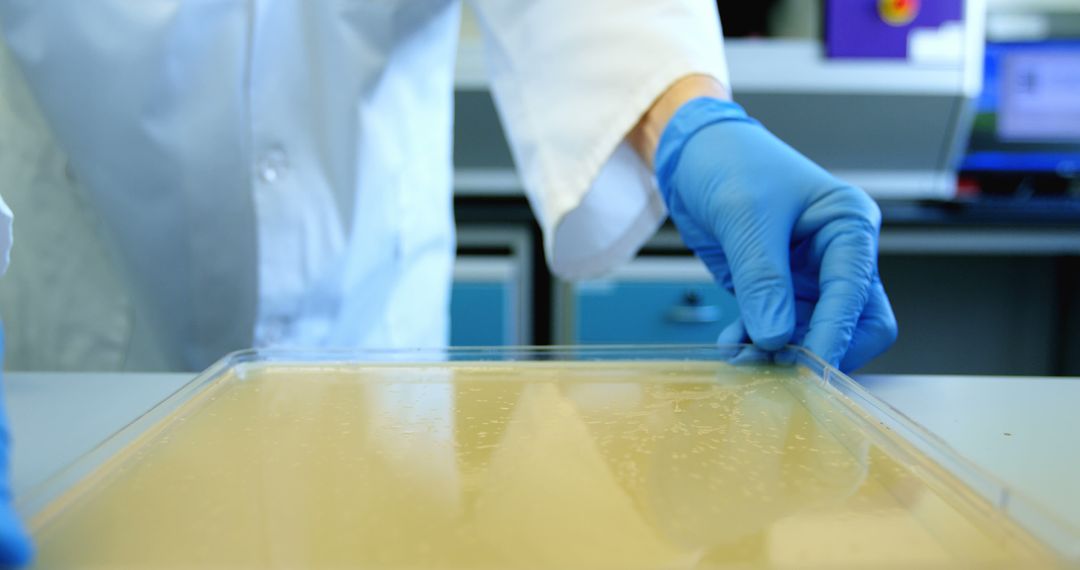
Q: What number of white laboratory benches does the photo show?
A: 1